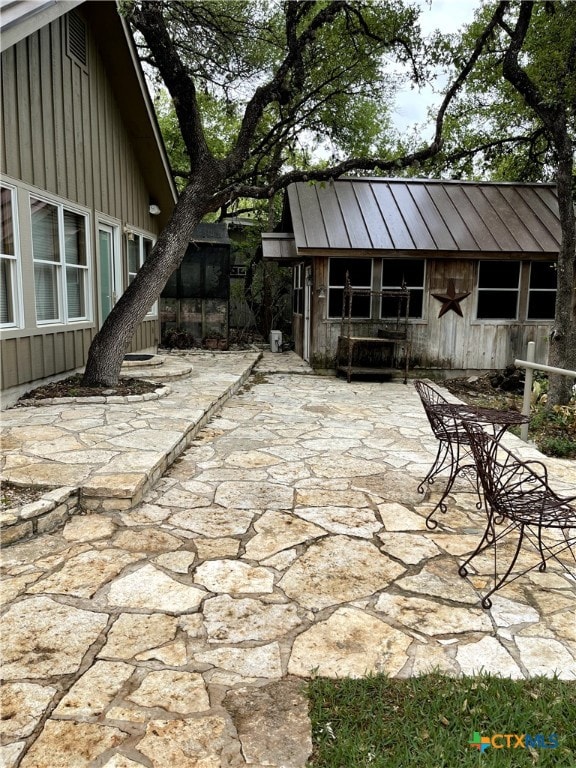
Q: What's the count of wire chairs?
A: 2